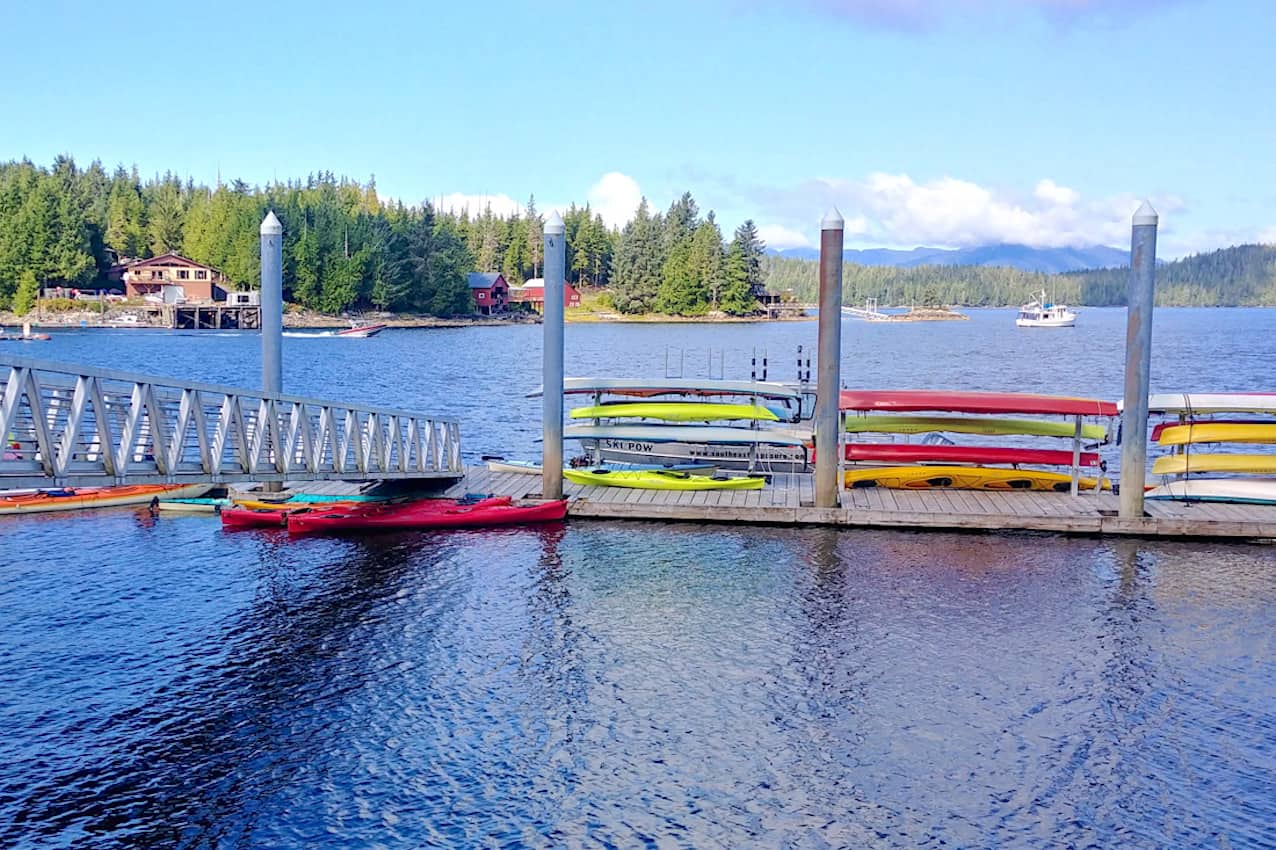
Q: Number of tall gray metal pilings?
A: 4